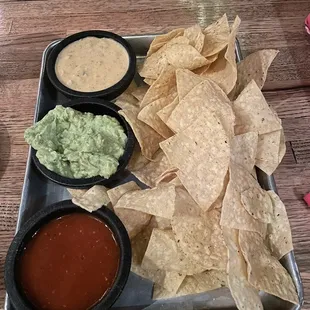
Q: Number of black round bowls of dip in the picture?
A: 3